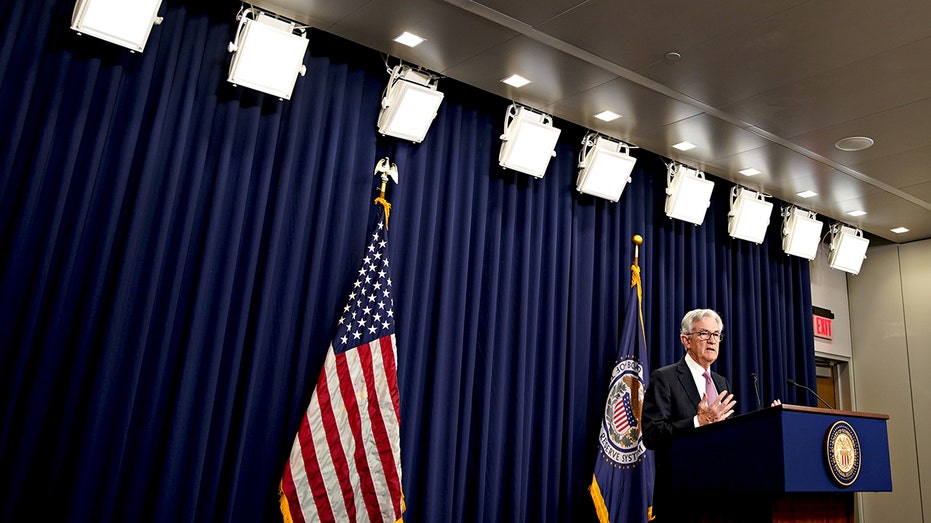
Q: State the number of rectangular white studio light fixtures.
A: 9